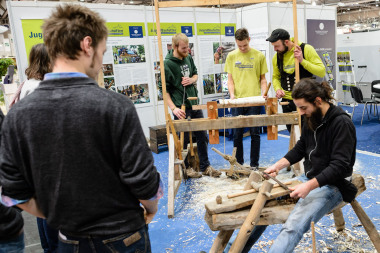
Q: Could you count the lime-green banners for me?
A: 4